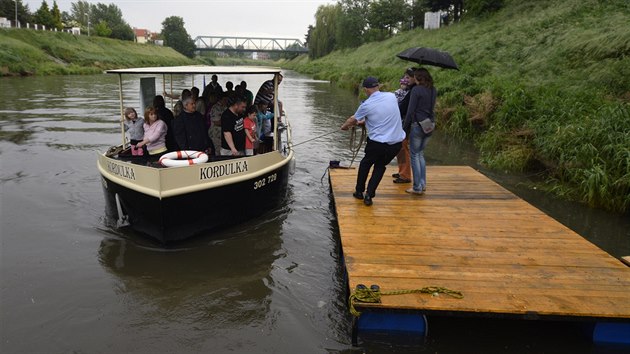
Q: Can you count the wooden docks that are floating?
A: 1